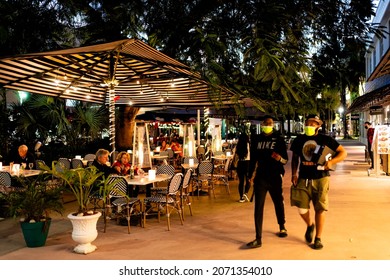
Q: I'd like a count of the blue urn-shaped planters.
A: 0